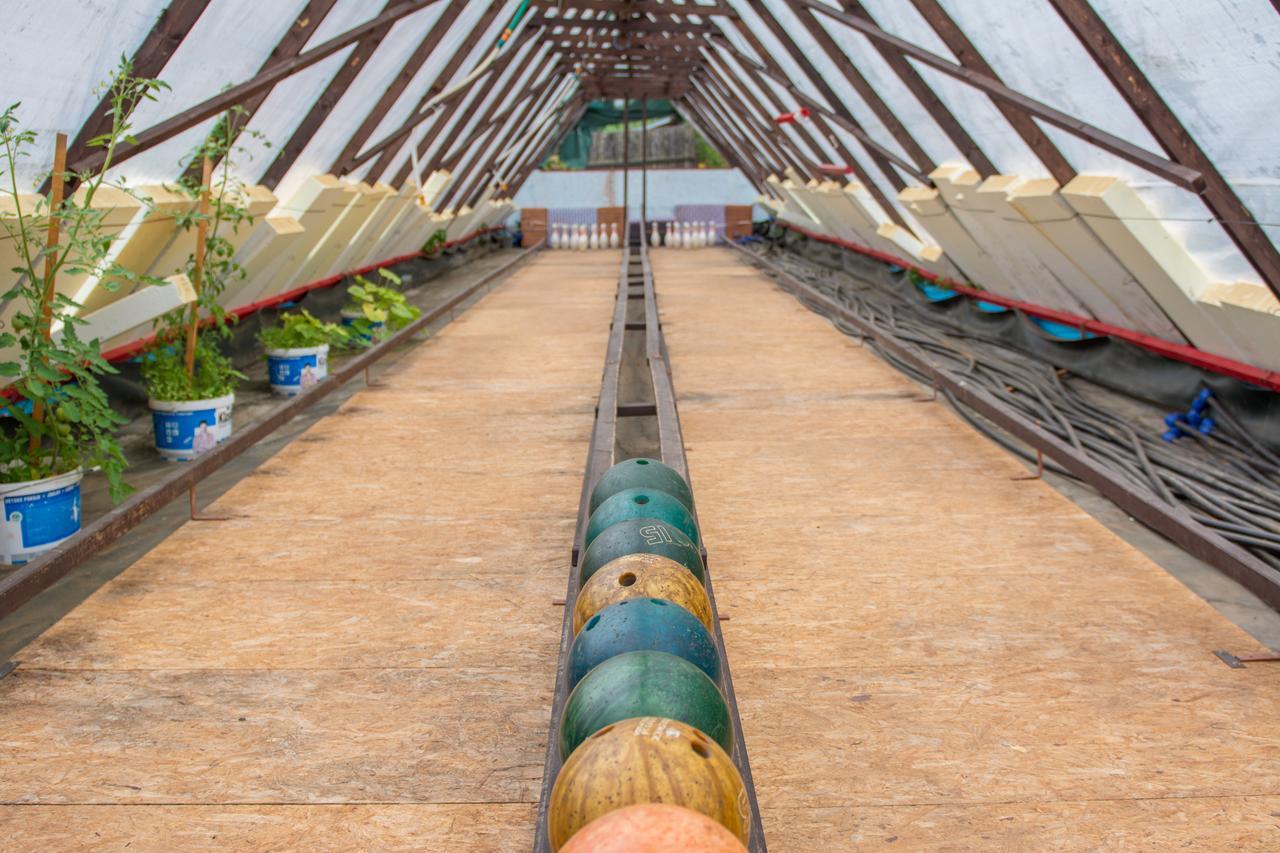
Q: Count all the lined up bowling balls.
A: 8